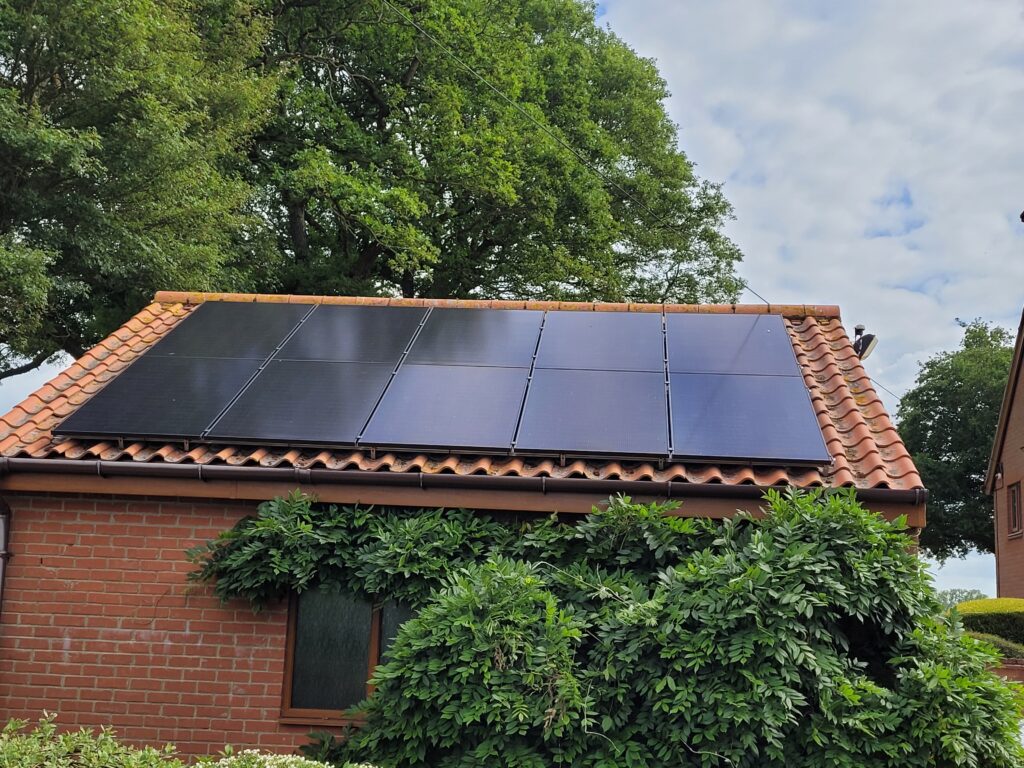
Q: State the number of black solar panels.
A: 10